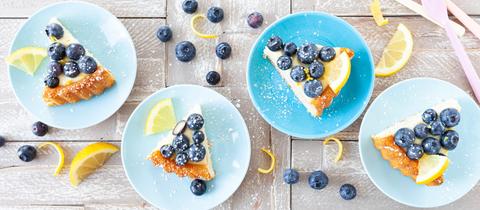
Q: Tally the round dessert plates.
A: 4